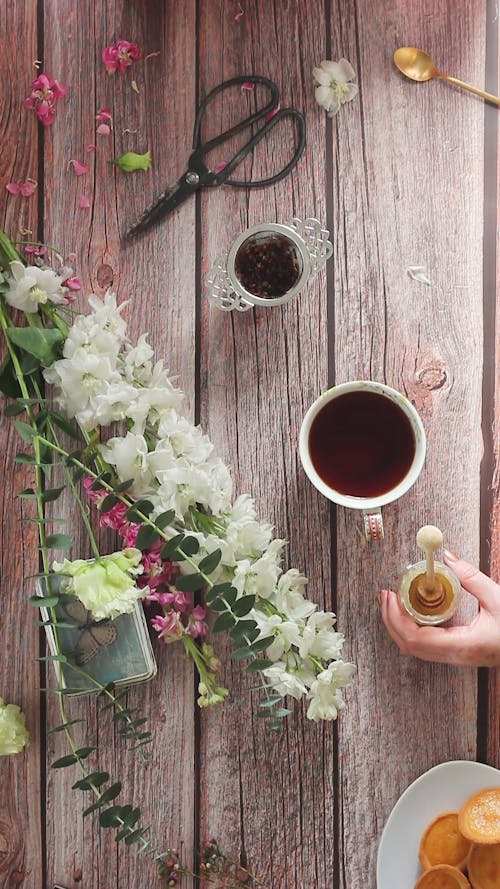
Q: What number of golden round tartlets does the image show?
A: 4